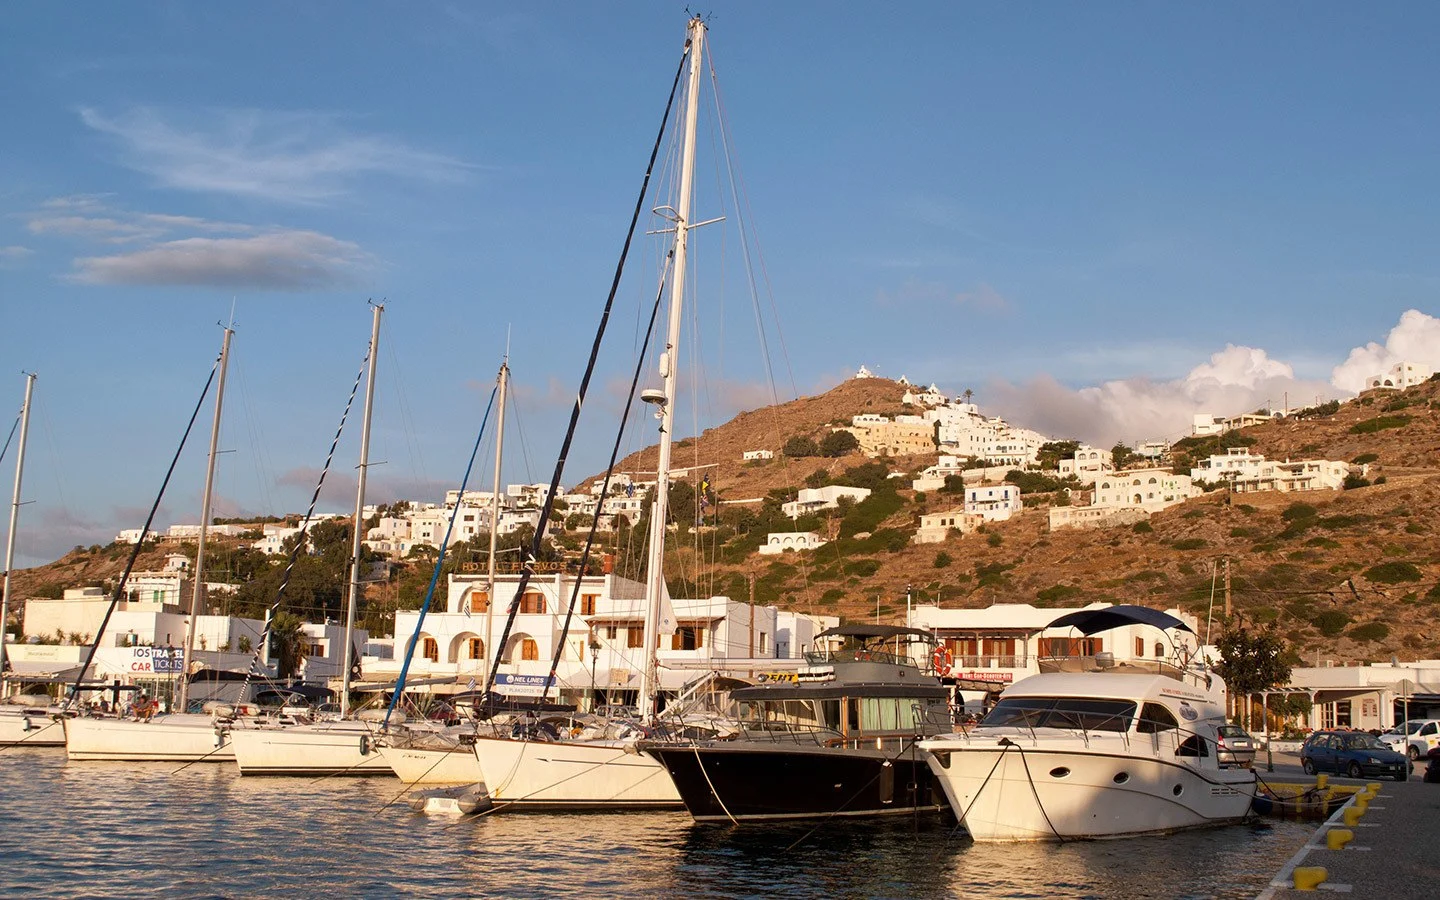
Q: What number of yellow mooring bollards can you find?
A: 6